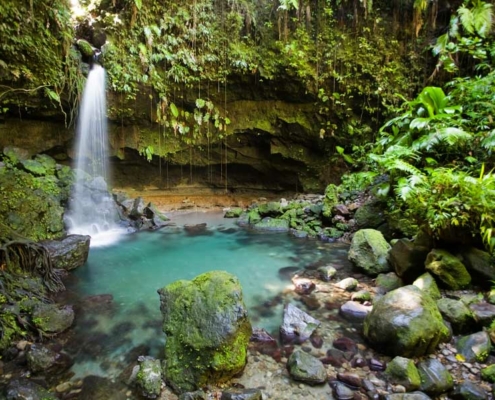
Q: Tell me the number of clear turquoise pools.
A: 1